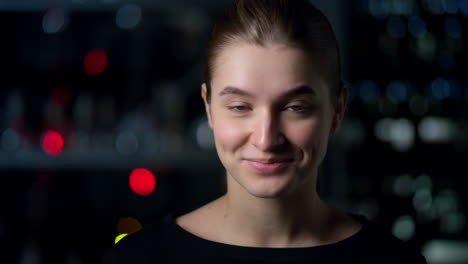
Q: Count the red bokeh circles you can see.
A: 3